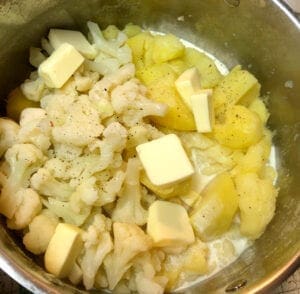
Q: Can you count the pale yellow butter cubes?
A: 6